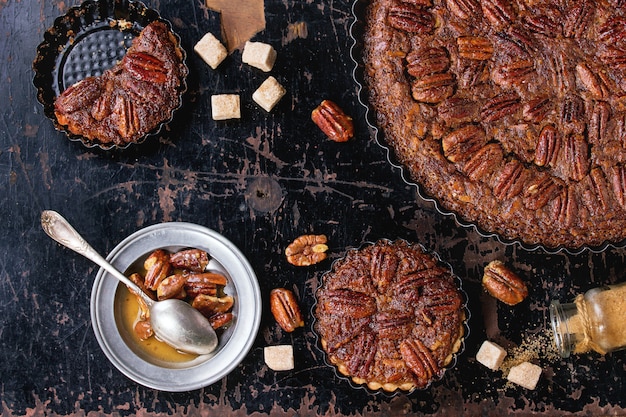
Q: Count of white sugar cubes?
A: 7